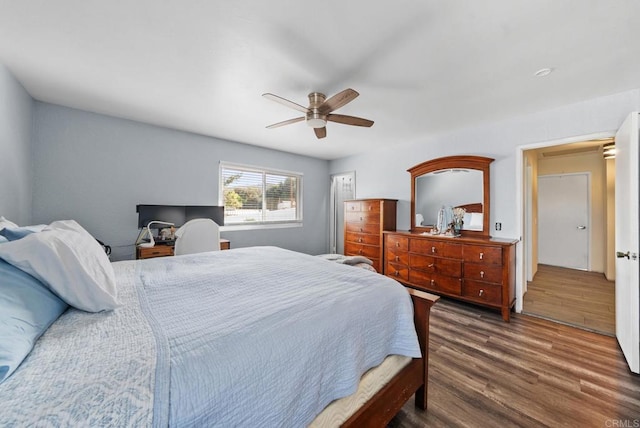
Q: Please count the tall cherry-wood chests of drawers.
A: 1